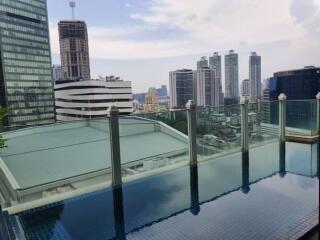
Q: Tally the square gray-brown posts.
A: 5